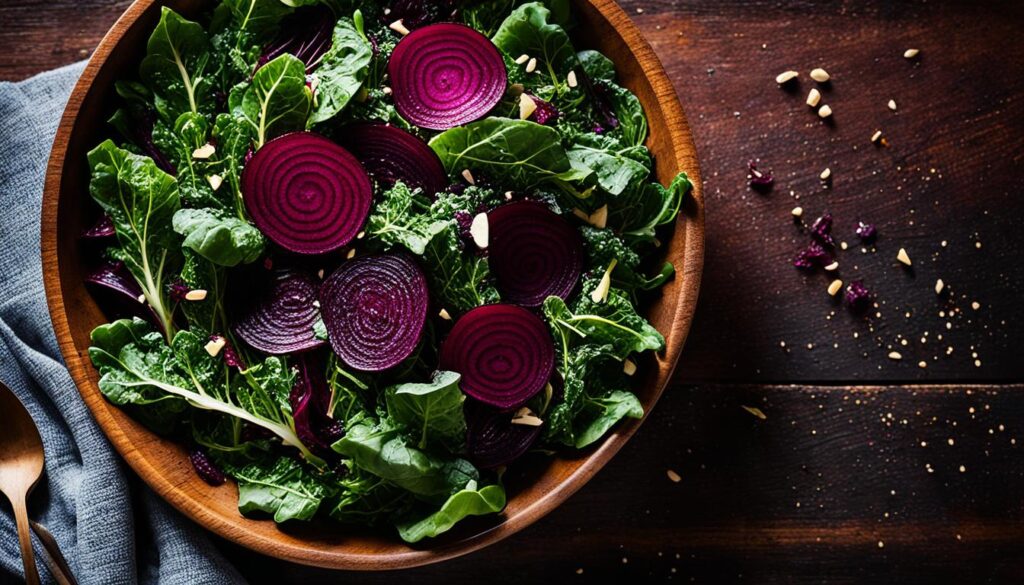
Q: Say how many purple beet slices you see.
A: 8